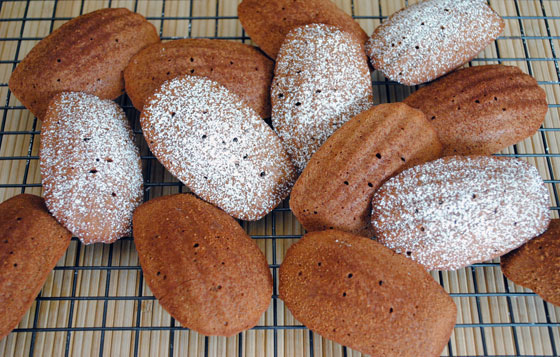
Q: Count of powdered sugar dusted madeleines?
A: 5